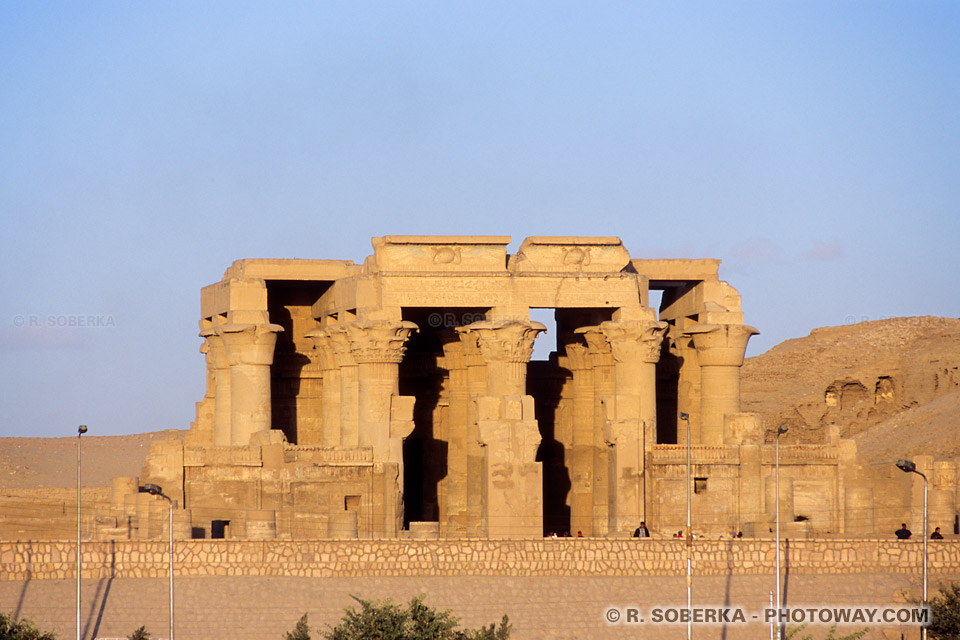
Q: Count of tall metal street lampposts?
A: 5